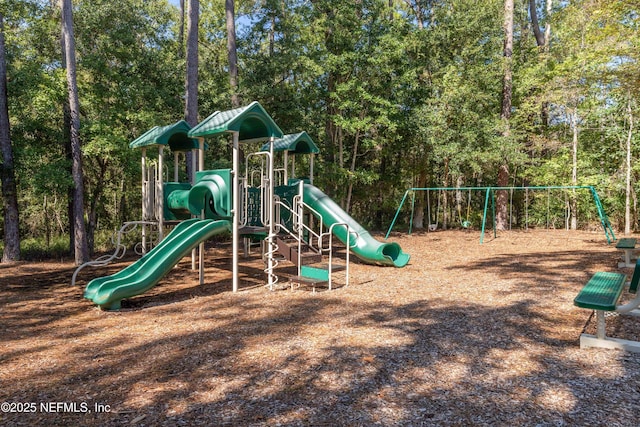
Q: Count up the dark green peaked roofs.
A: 3